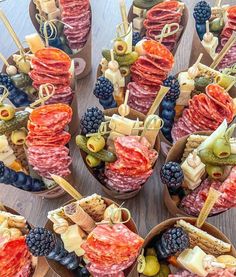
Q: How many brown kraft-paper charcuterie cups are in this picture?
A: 12